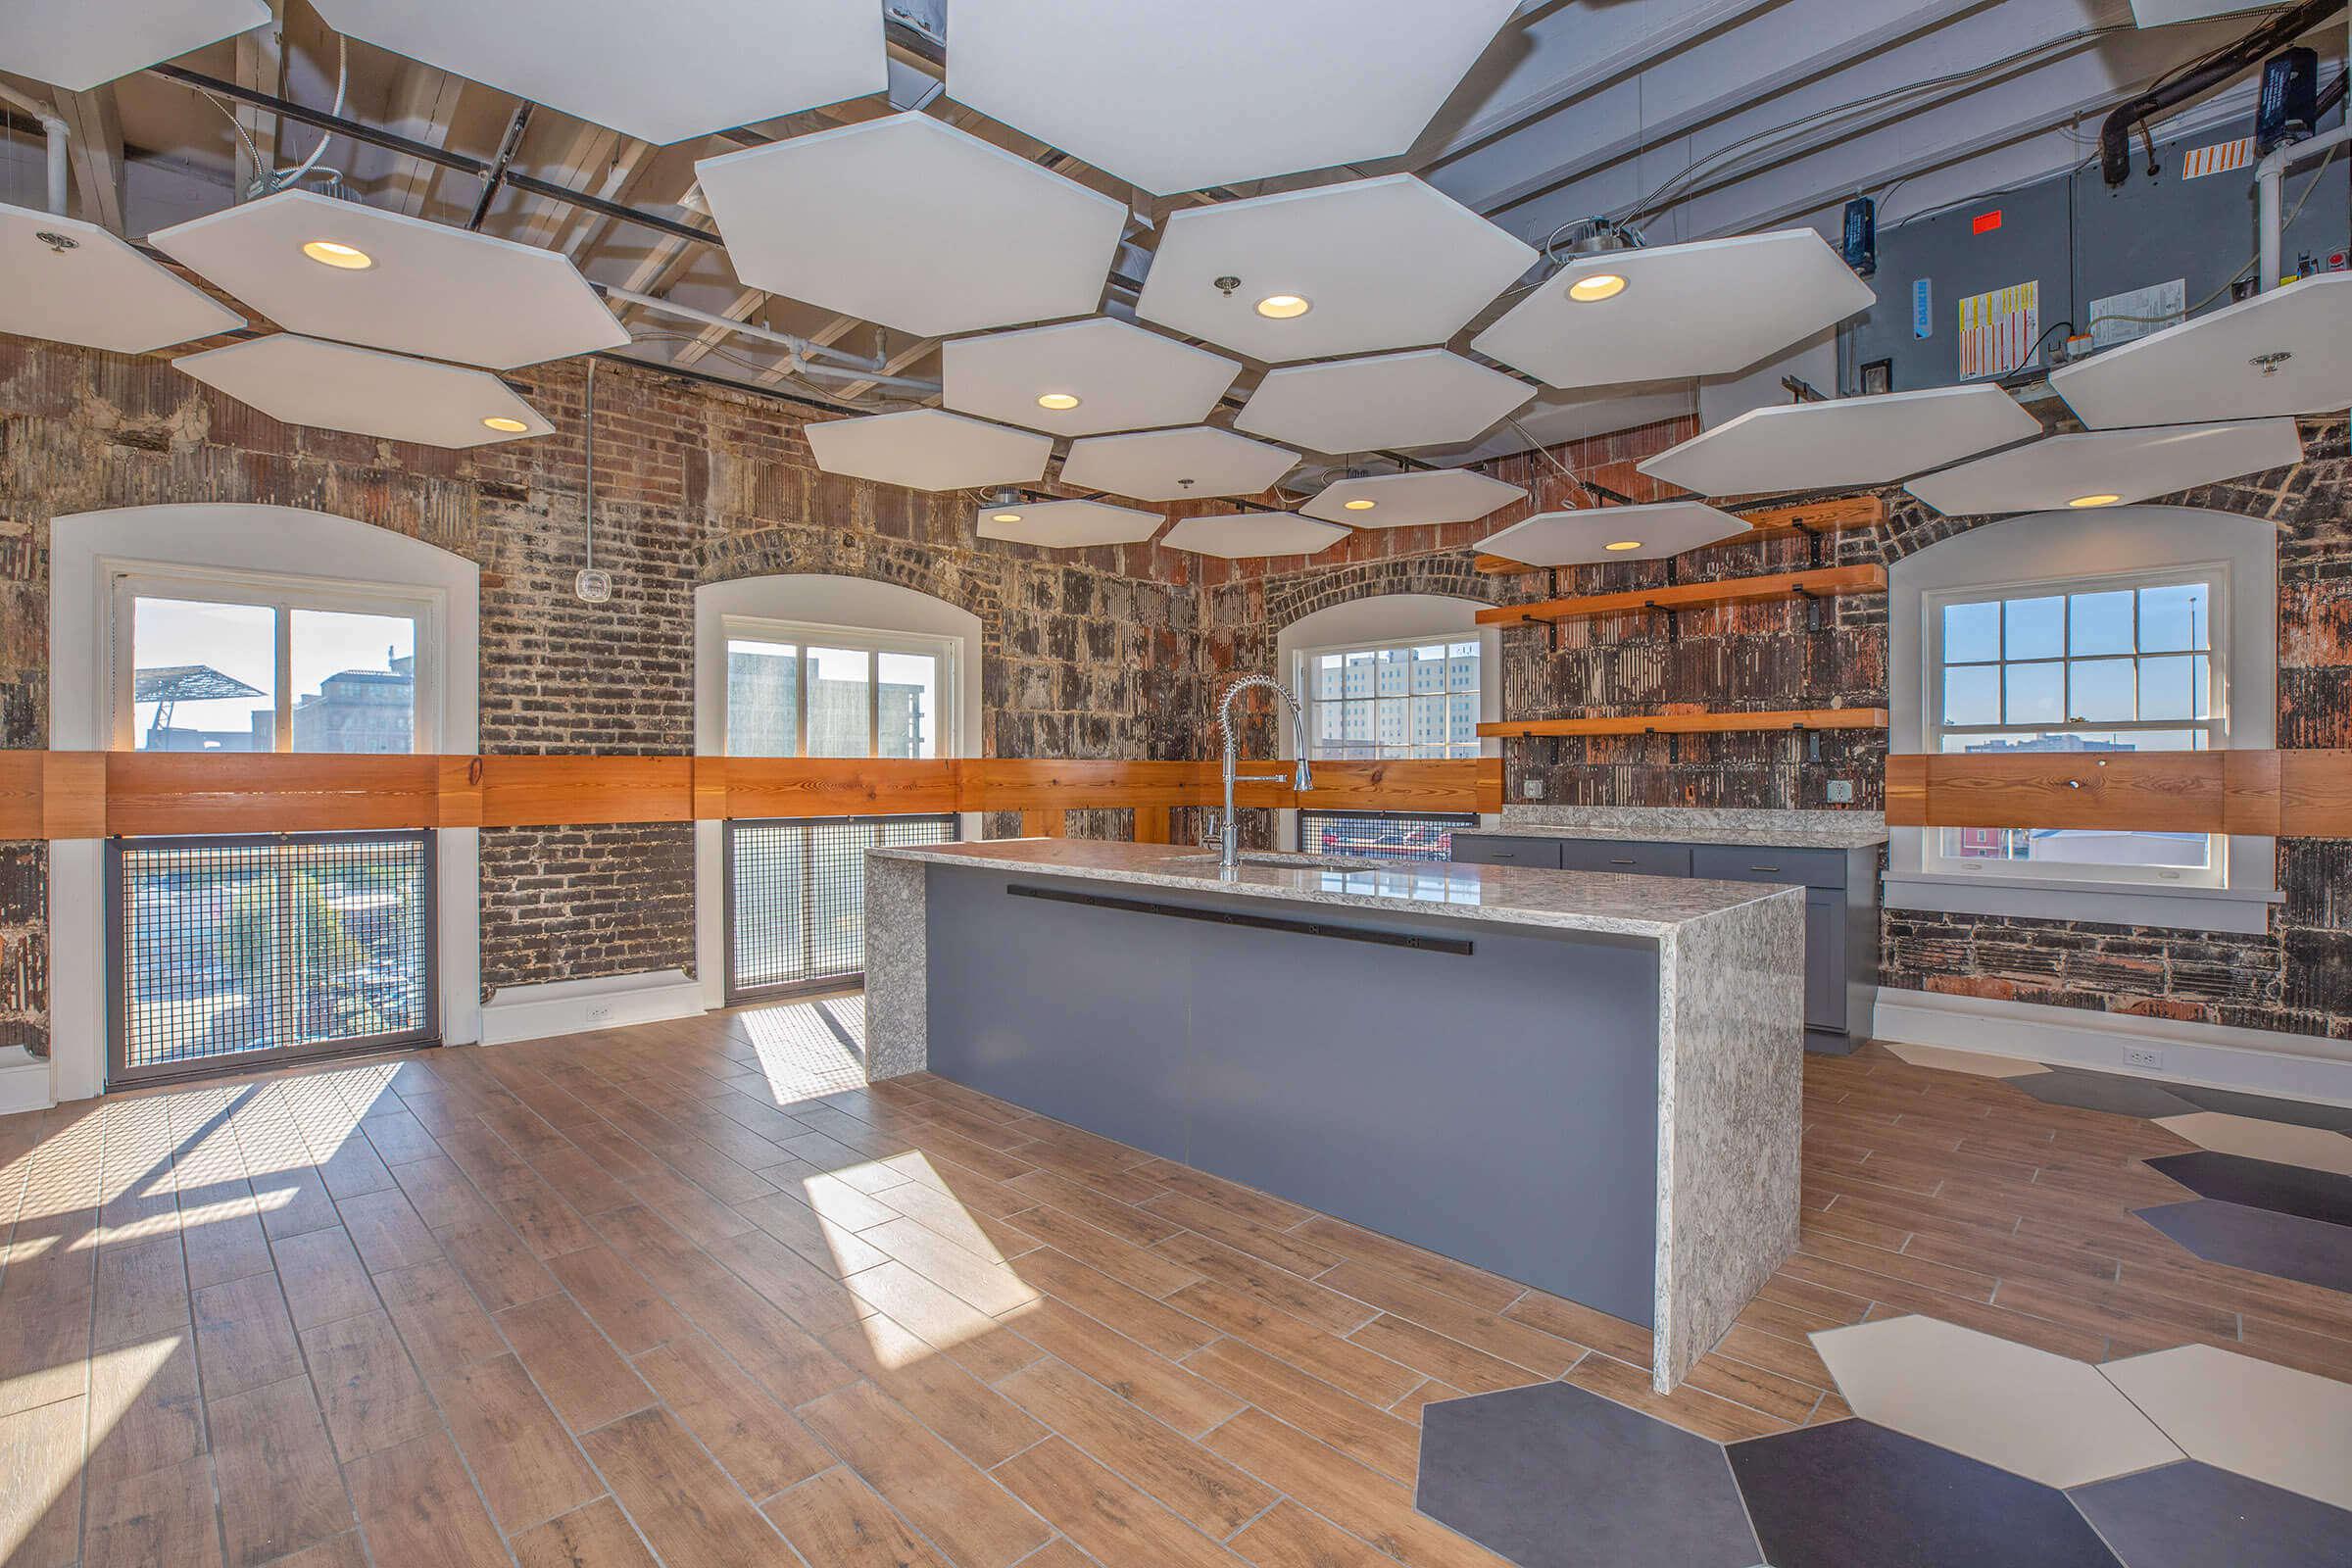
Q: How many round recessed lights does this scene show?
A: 9